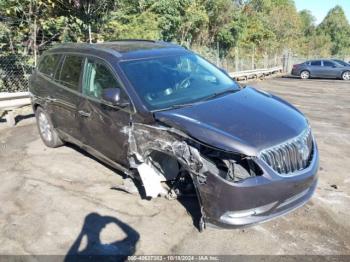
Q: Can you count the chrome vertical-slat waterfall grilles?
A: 1